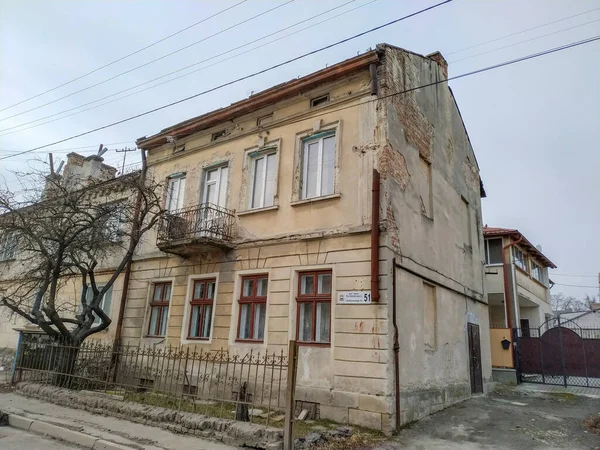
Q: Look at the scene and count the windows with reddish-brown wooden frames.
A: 4